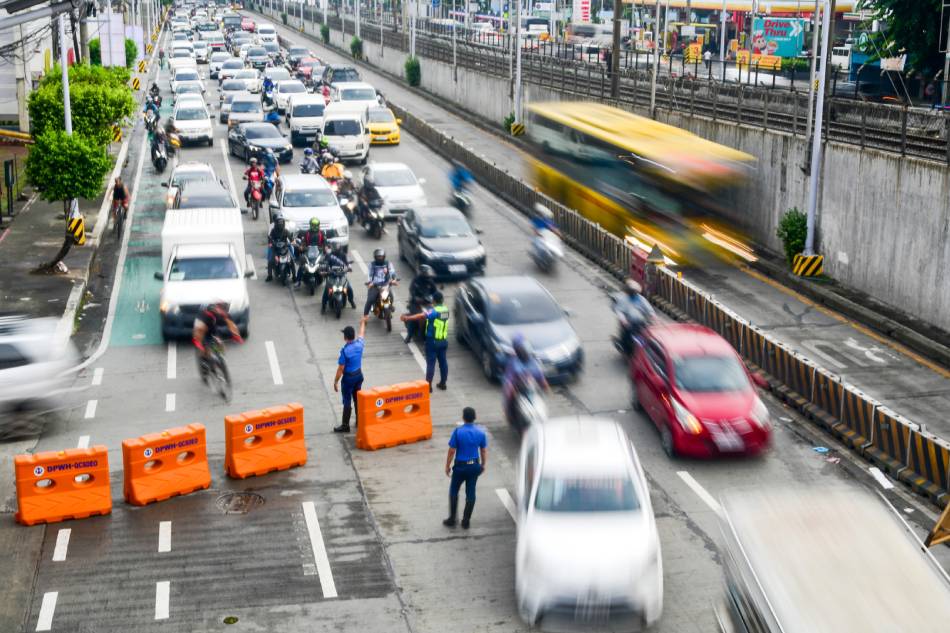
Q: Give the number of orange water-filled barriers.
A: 4